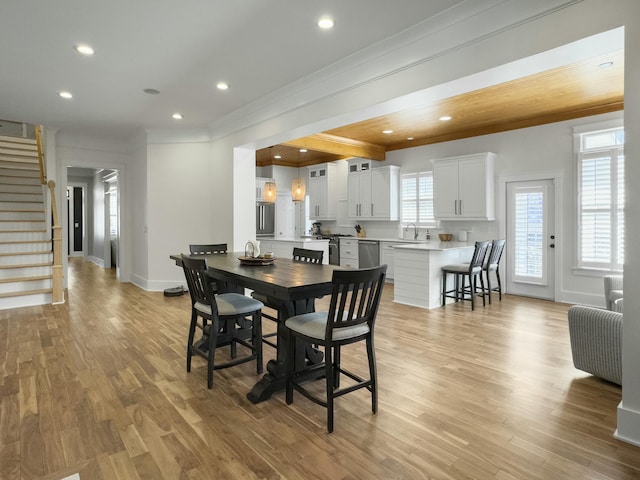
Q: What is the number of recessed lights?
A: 11